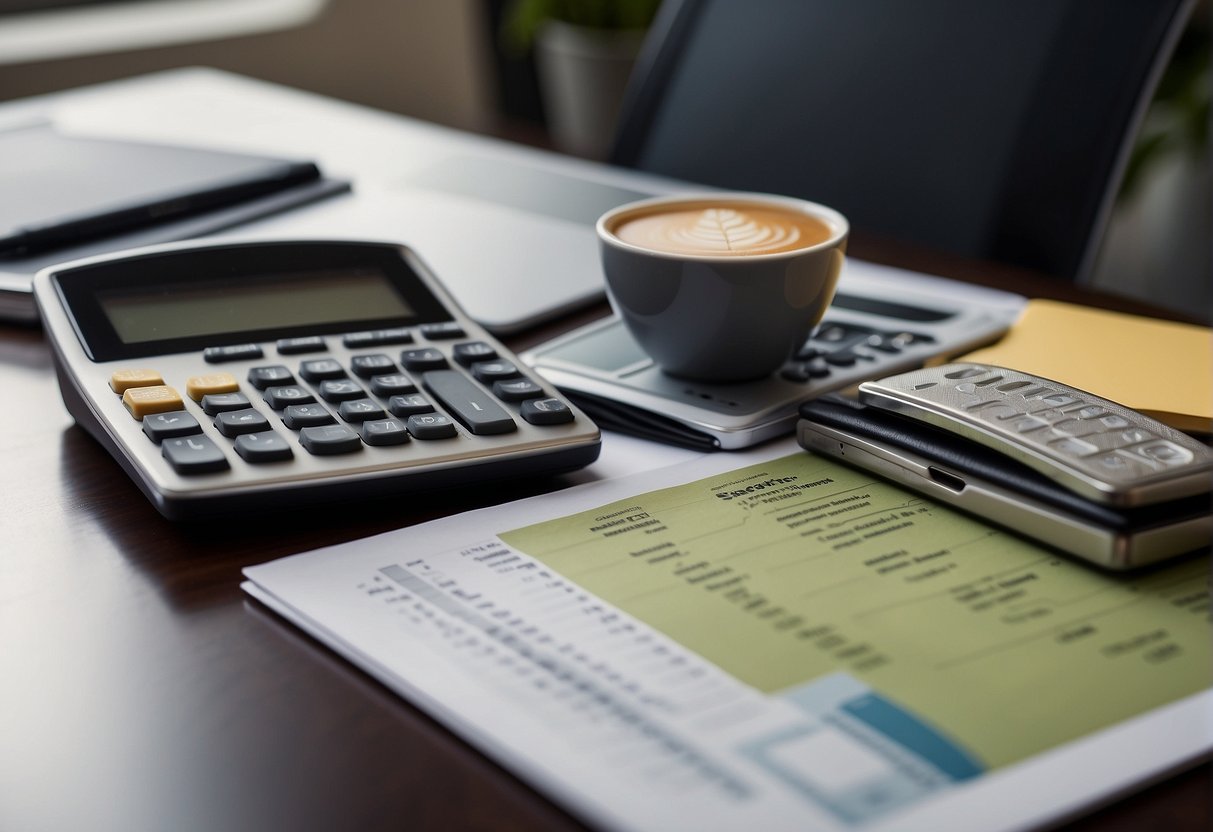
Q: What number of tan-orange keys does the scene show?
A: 3